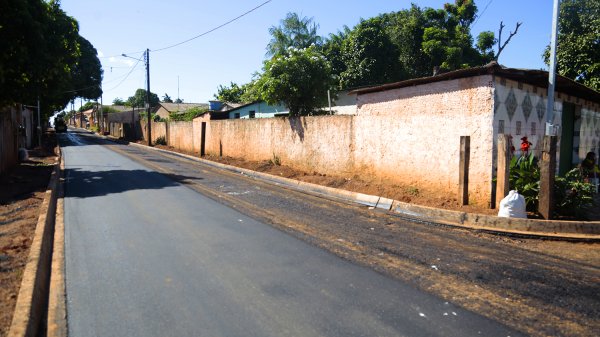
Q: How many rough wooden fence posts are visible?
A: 3